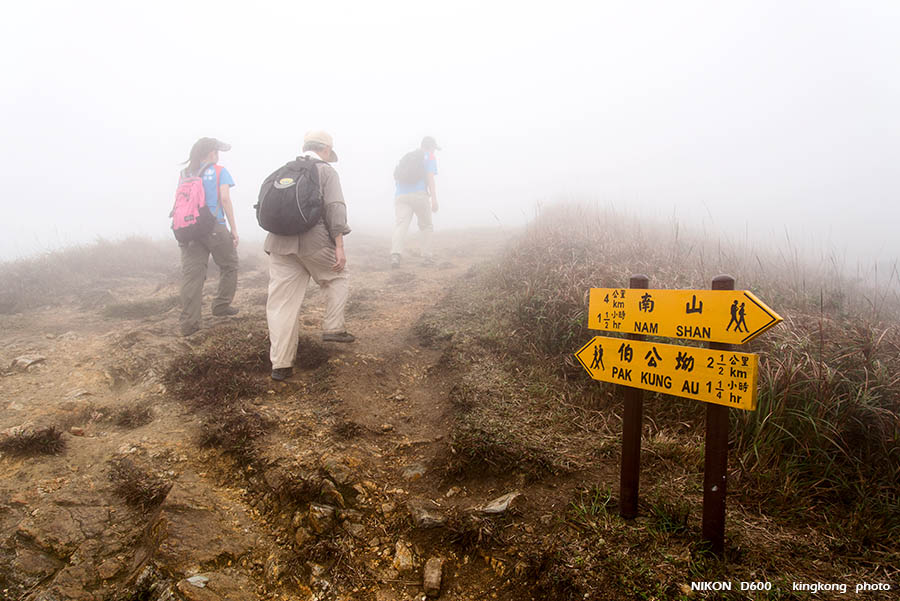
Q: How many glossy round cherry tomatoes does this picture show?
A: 0